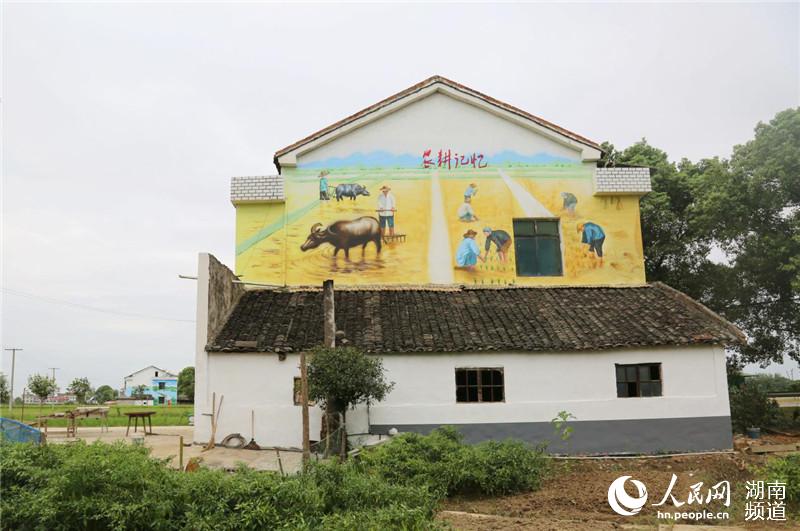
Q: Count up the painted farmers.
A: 8